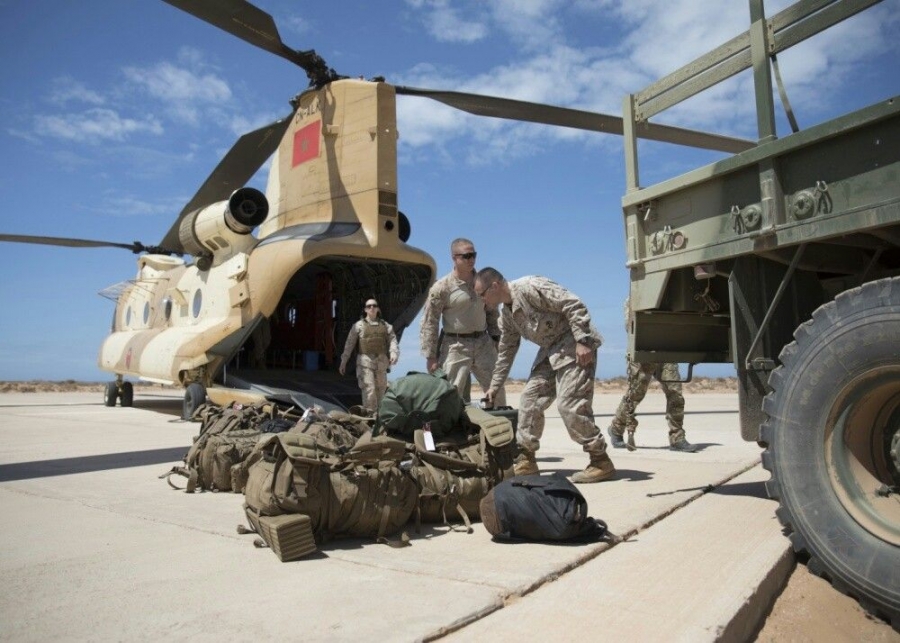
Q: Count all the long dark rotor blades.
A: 4